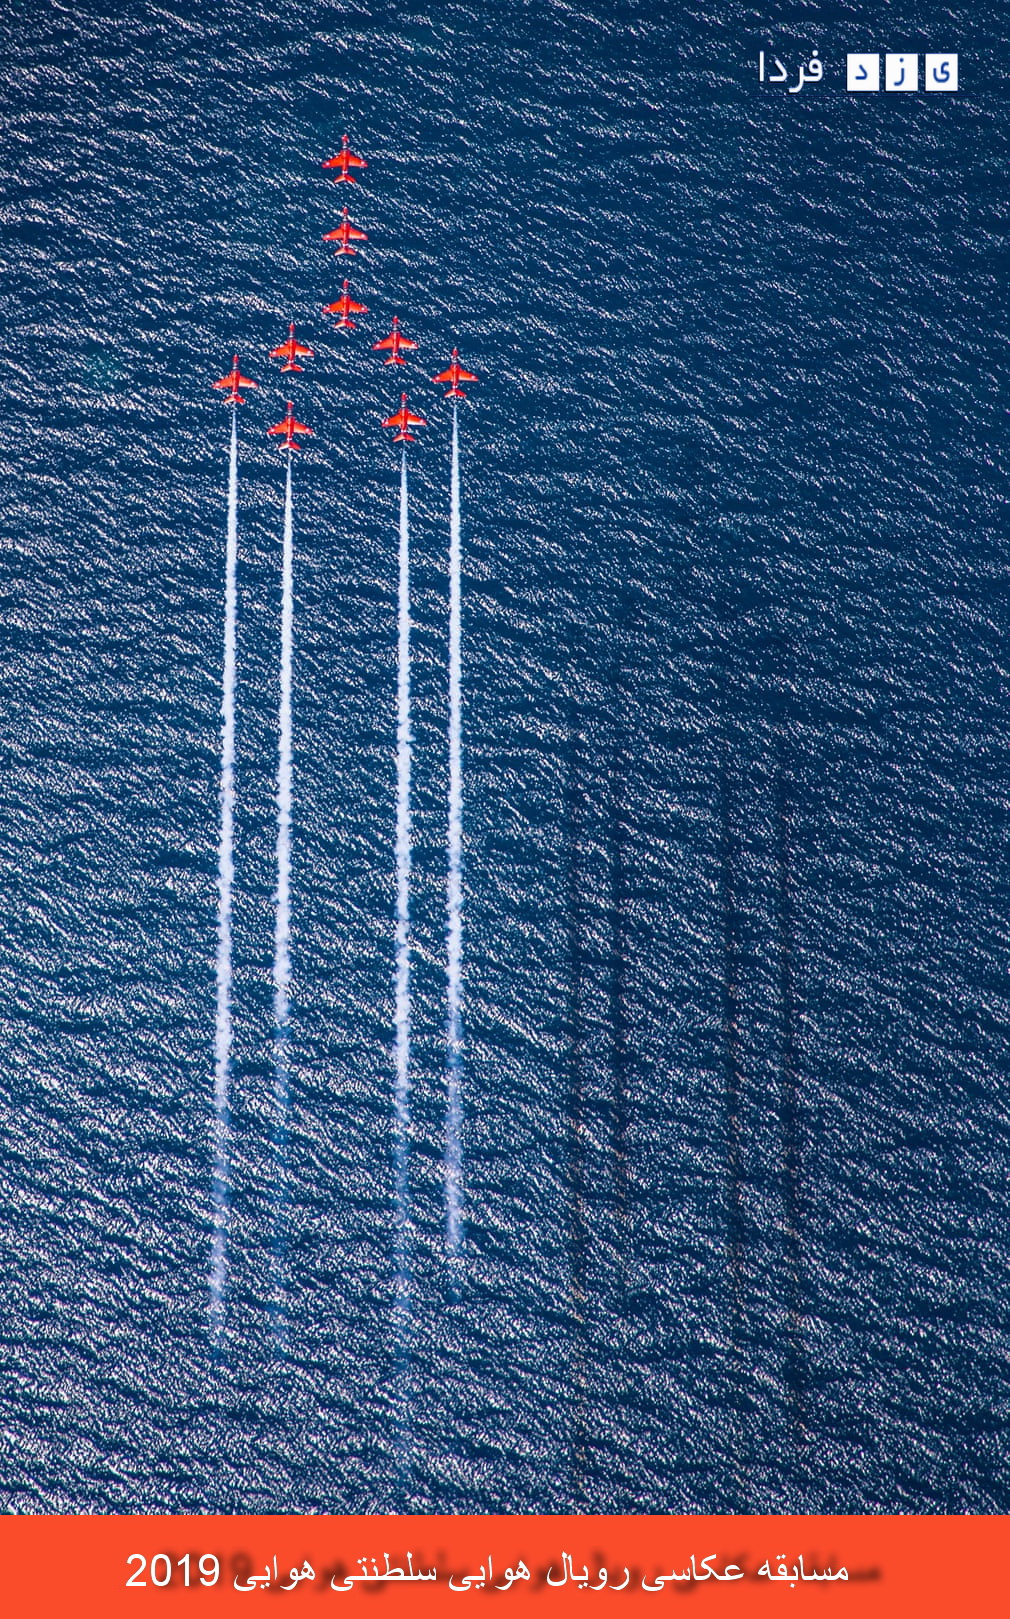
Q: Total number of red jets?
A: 9